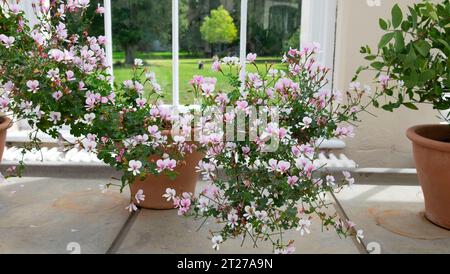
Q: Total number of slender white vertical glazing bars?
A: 3